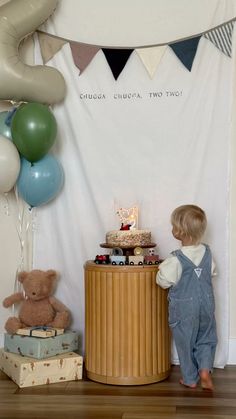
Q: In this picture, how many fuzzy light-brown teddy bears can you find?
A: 1